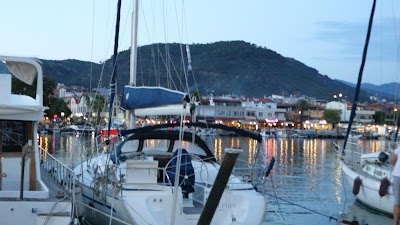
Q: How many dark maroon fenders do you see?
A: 2